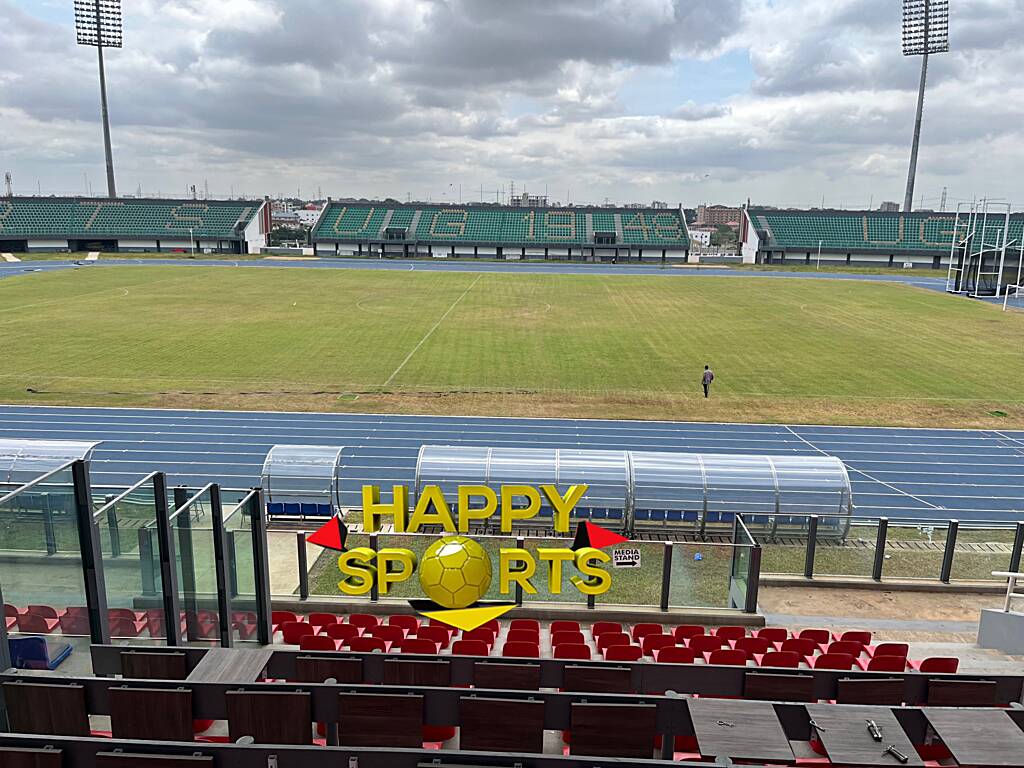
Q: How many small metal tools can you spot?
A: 4